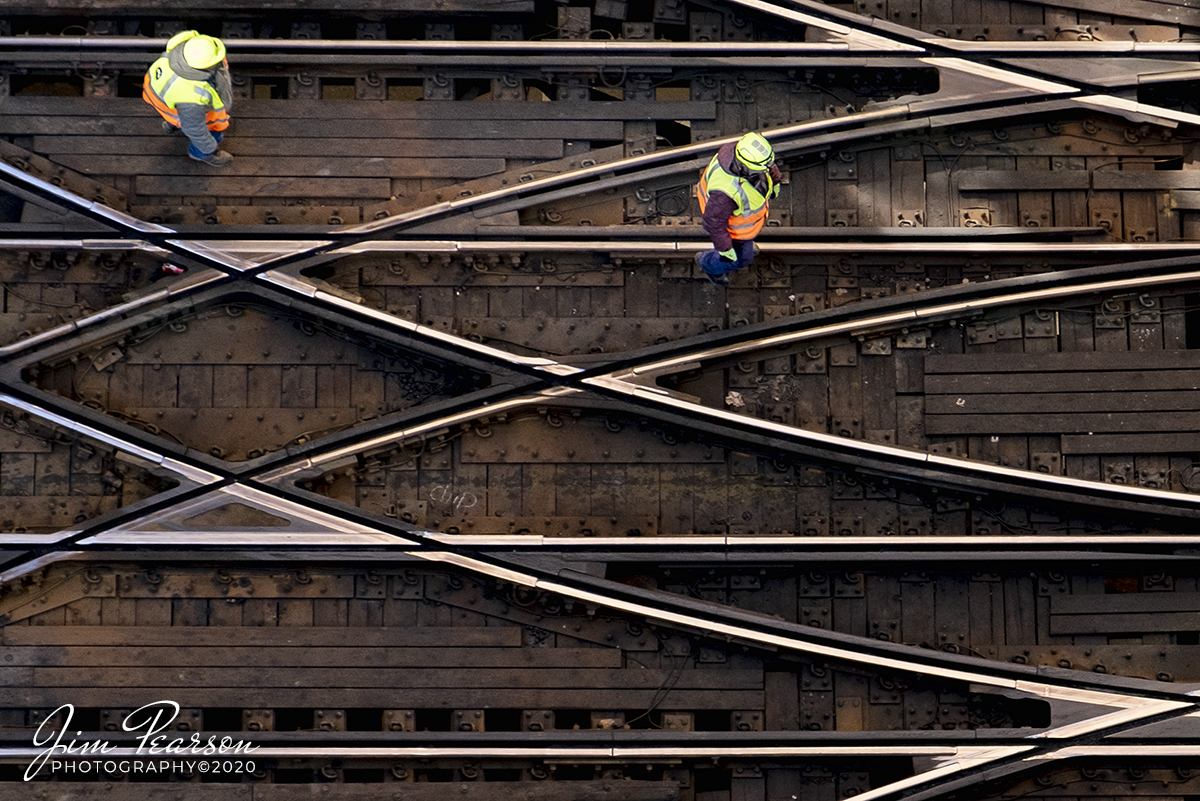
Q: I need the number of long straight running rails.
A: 4